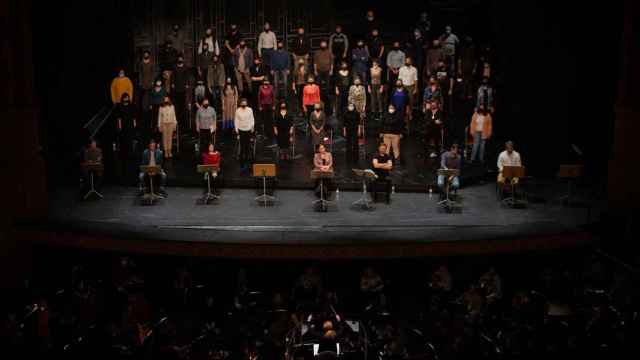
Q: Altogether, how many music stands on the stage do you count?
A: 9